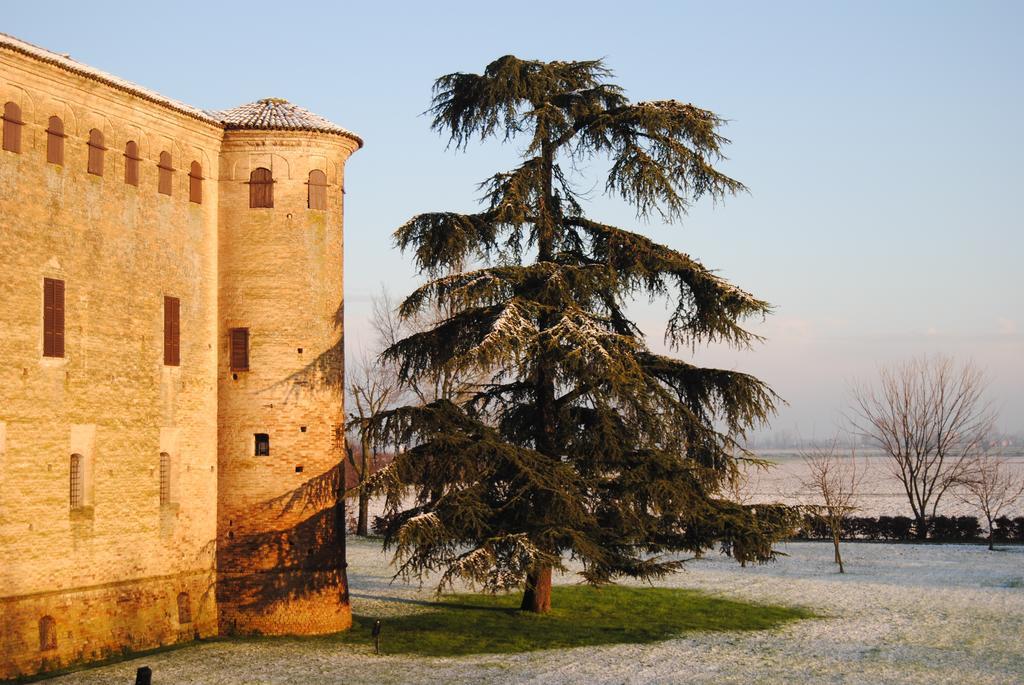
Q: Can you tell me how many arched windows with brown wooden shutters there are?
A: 8